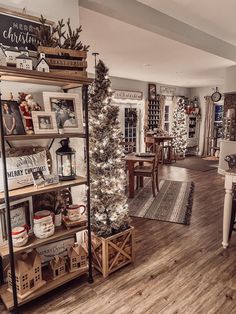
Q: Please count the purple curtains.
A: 0